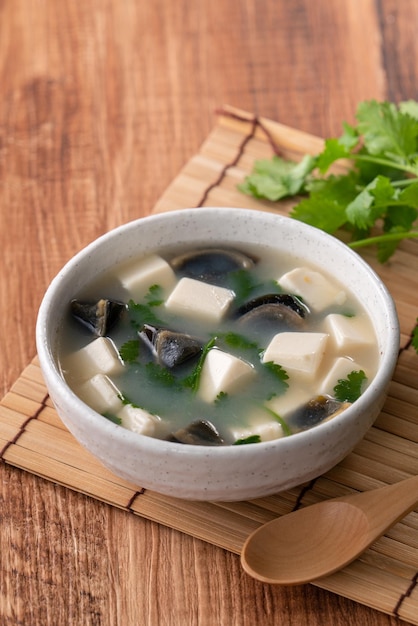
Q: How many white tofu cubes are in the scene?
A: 11